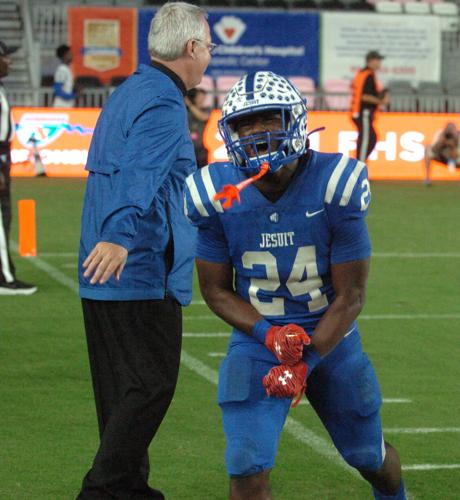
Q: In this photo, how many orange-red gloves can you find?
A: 2